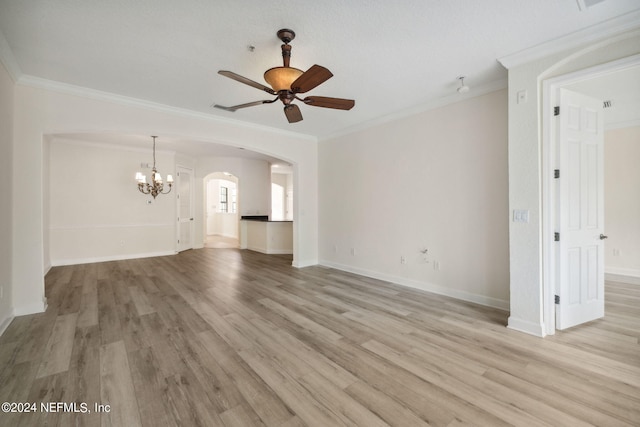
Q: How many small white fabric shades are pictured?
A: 5